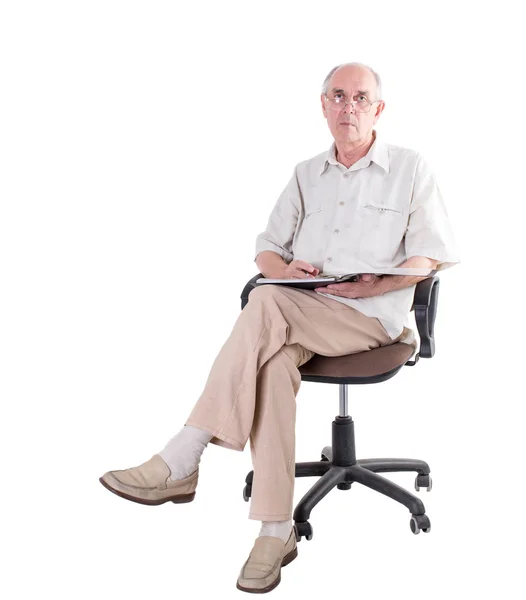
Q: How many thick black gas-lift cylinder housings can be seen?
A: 1